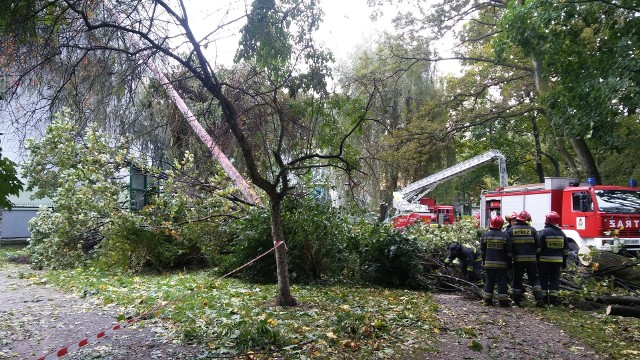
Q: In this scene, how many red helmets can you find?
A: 4